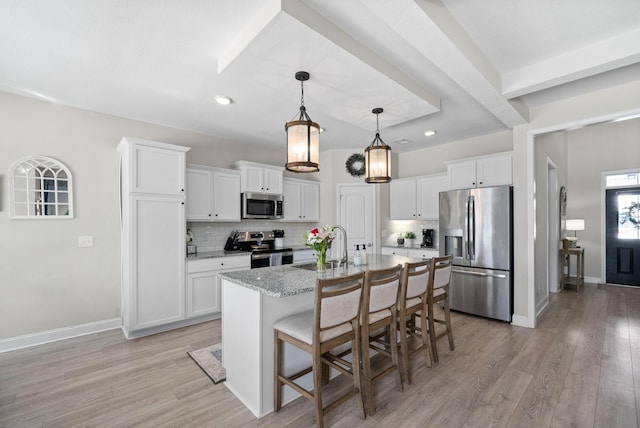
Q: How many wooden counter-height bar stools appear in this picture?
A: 4